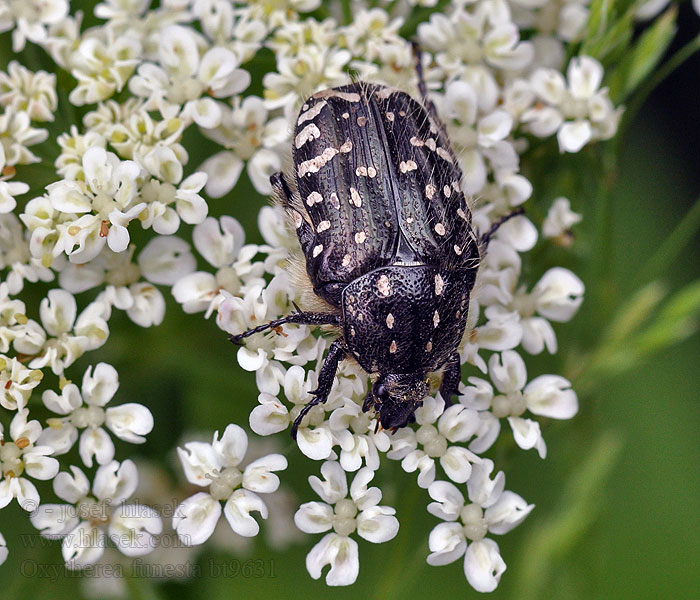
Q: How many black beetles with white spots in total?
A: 1